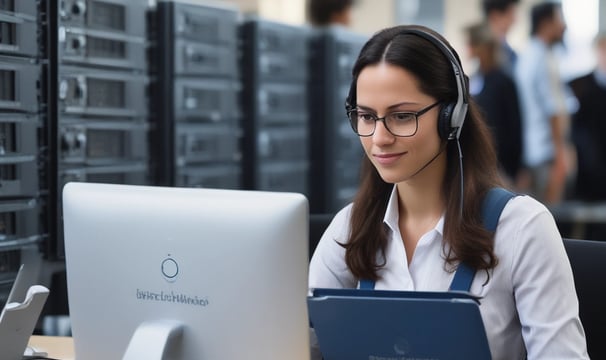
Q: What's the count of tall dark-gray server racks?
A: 5